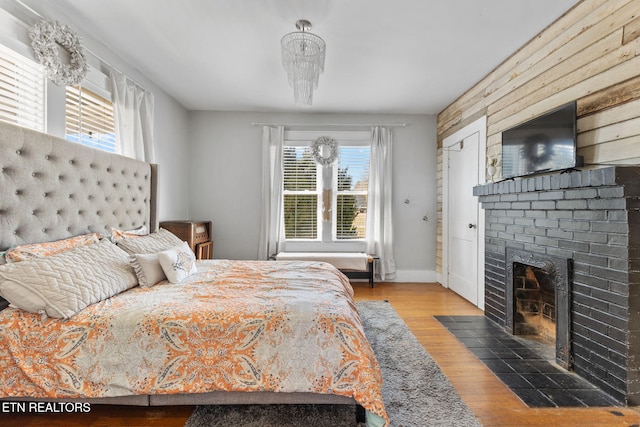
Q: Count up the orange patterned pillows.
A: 2